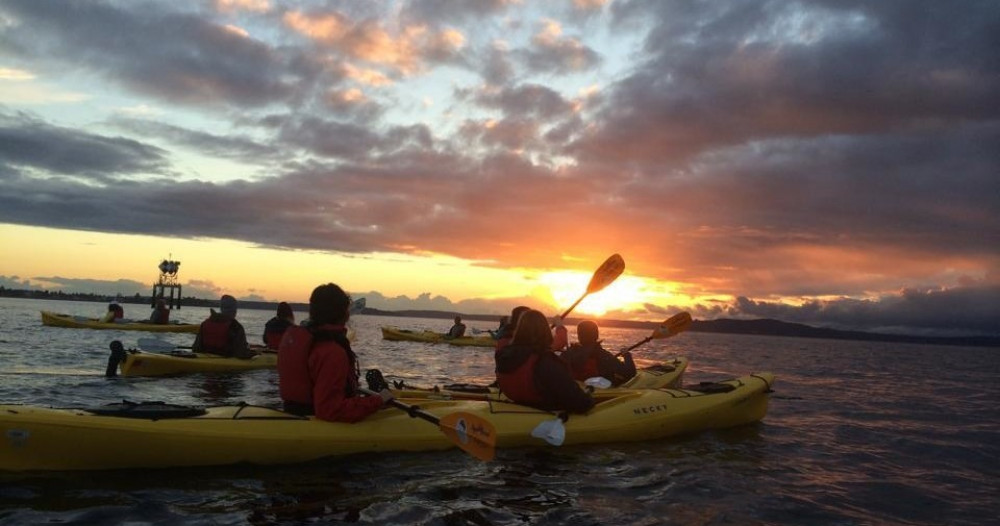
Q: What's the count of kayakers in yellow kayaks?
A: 10